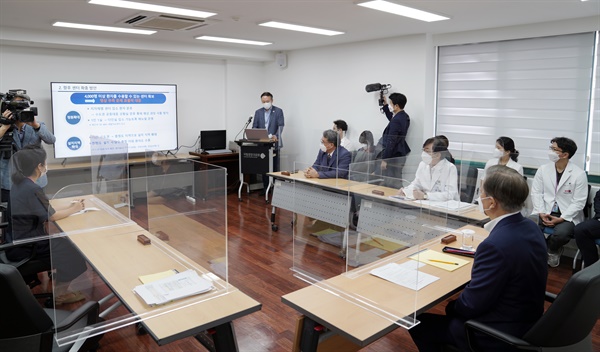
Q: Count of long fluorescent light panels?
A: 5